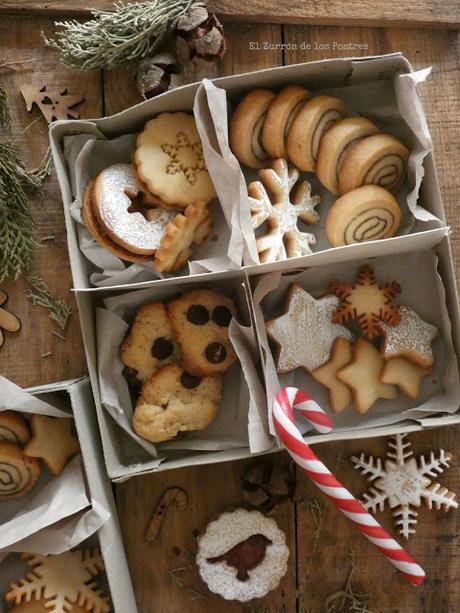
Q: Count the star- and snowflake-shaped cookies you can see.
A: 10